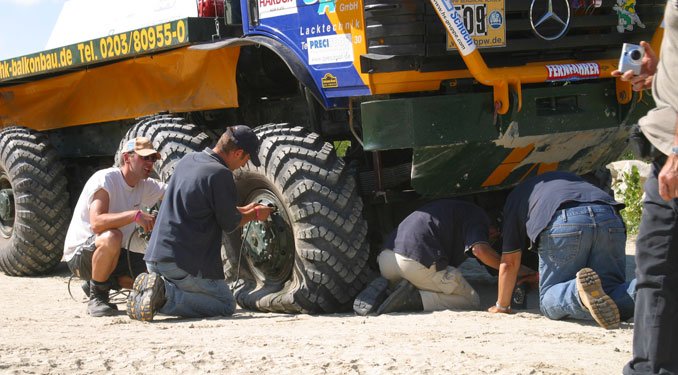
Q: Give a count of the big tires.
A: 3